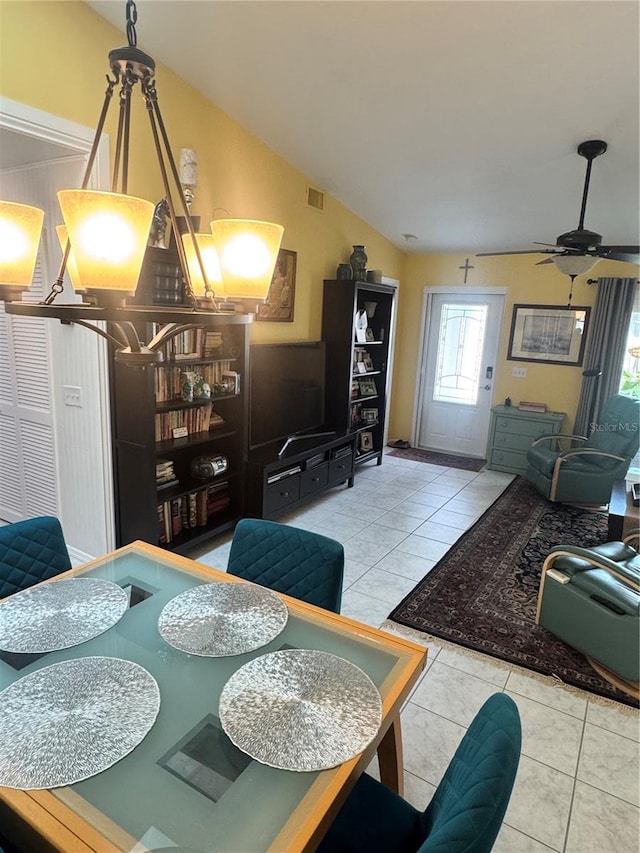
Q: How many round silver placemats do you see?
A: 4